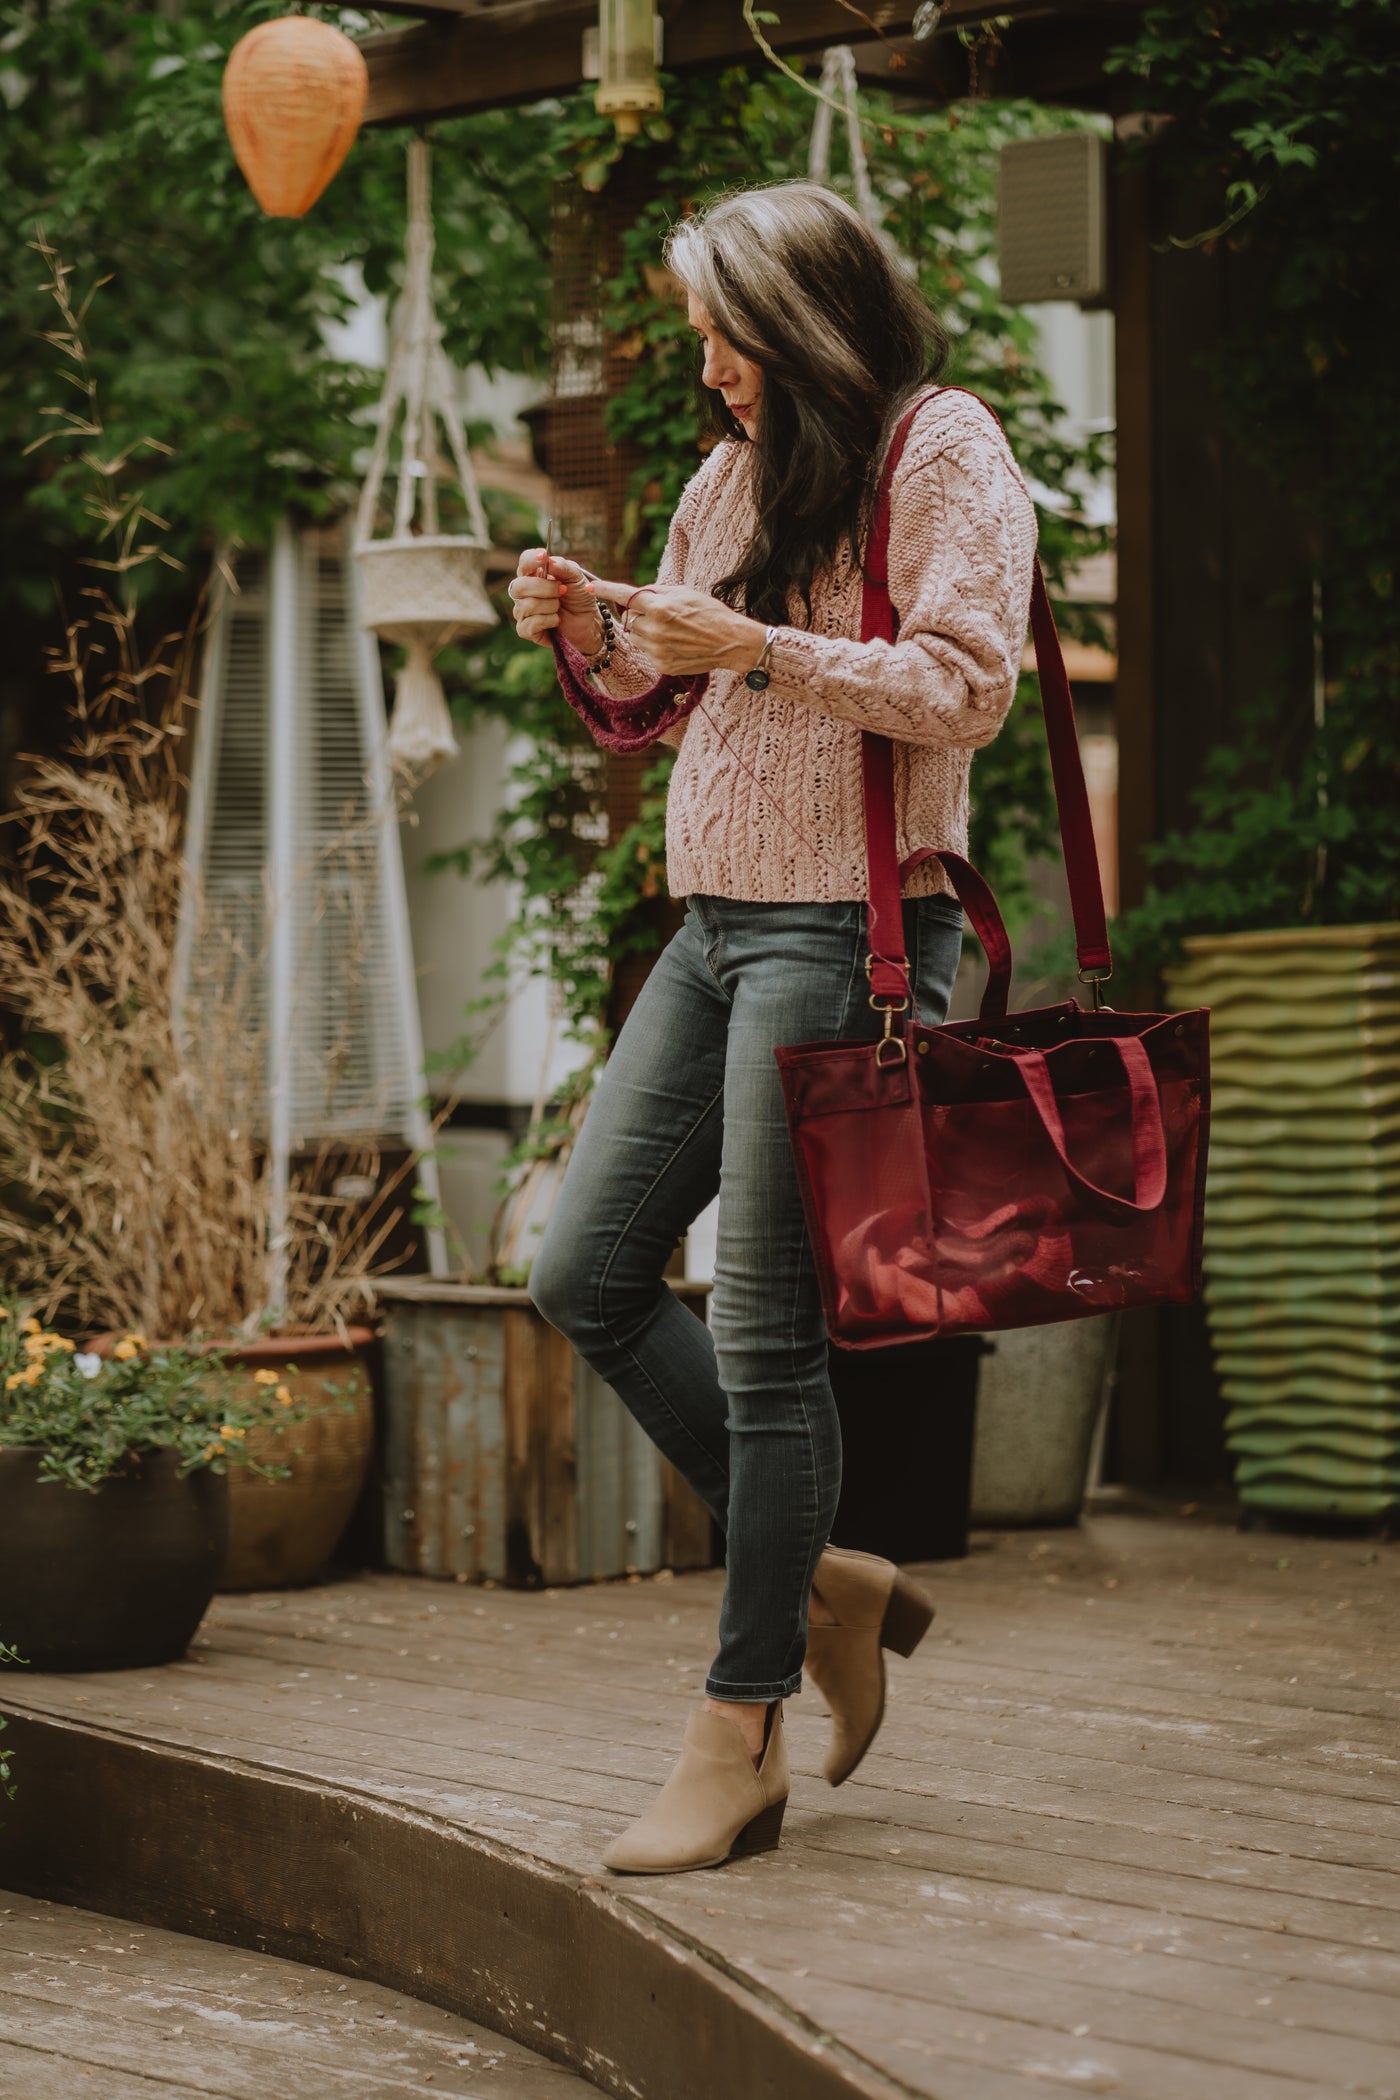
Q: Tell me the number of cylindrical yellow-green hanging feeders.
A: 1